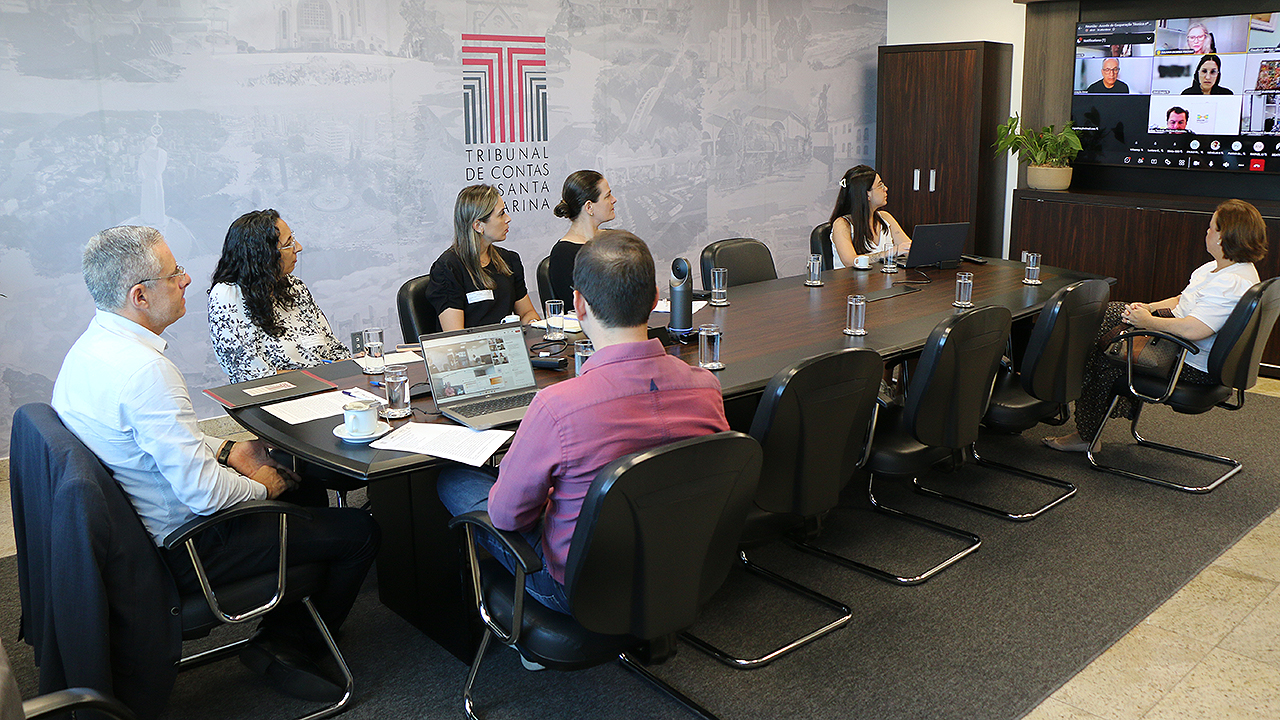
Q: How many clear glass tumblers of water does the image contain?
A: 11